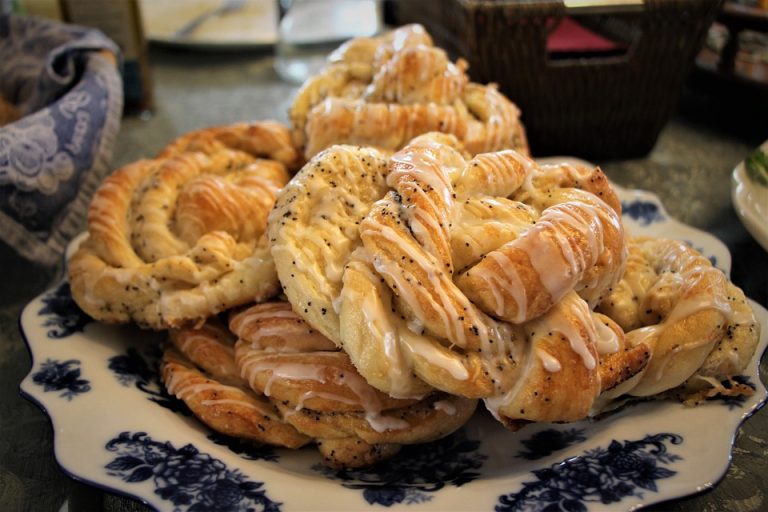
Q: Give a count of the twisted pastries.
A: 5